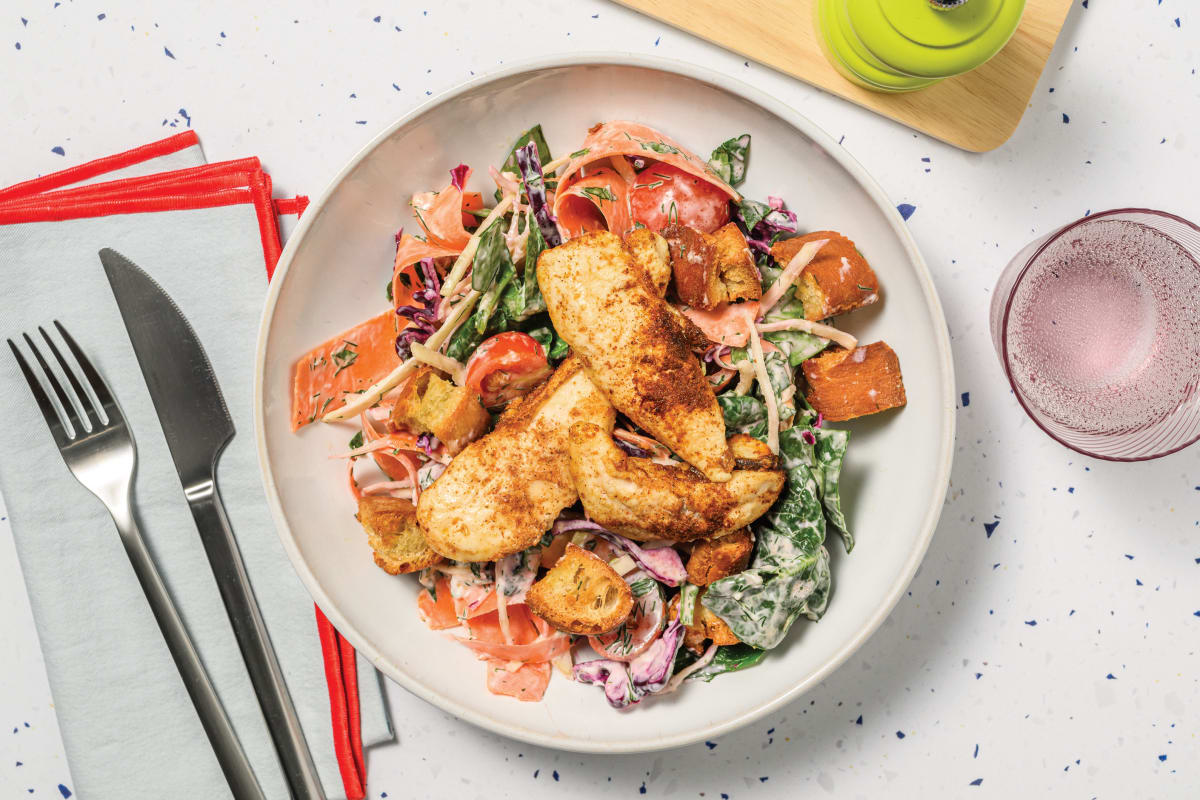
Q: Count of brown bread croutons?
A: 8